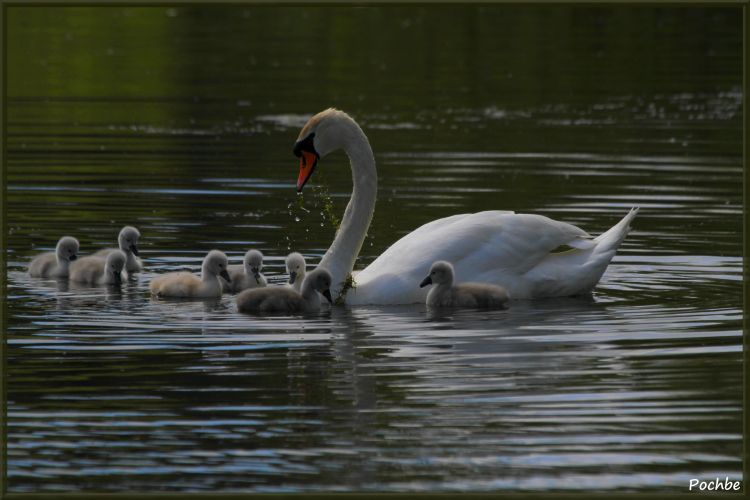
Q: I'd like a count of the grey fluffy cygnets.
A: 8